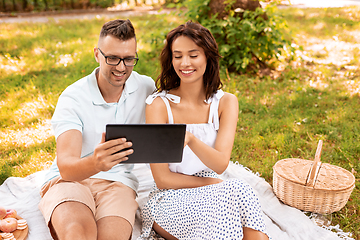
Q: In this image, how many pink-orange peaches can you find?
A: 3